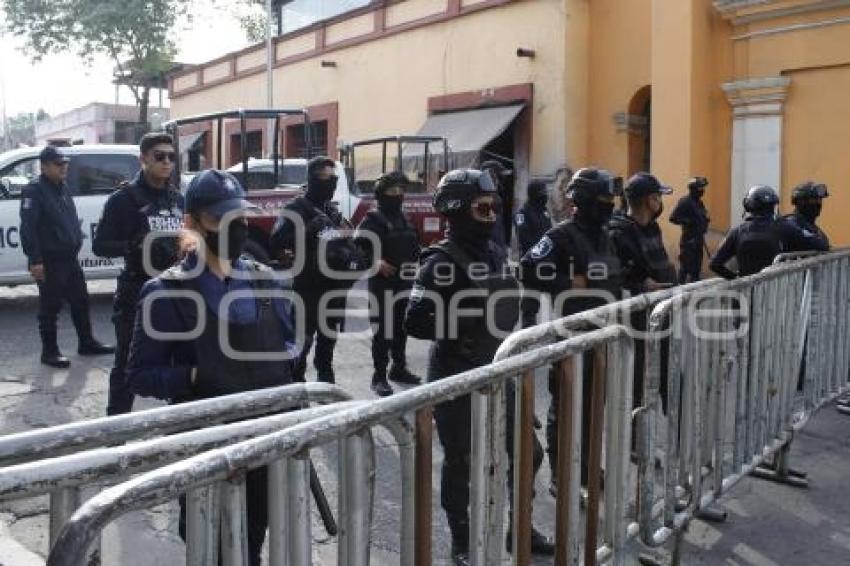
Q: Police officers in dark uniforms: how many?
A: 12